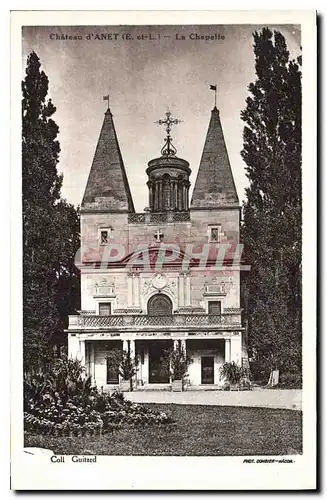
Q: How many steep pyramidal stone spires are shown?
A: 2